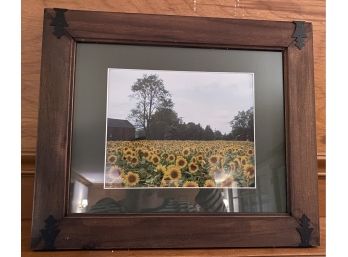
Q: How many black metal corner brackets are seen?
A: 4